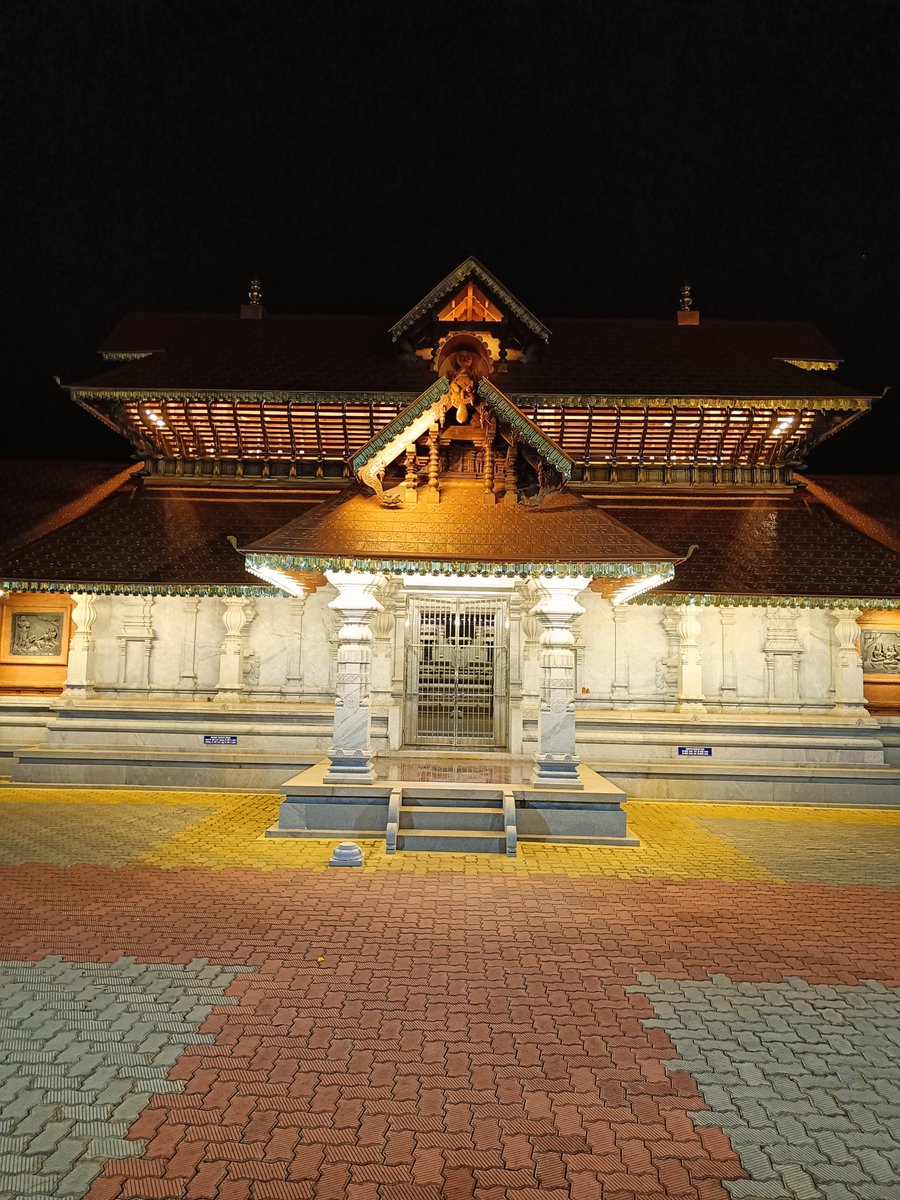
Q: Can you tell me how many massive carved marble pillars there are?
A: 2